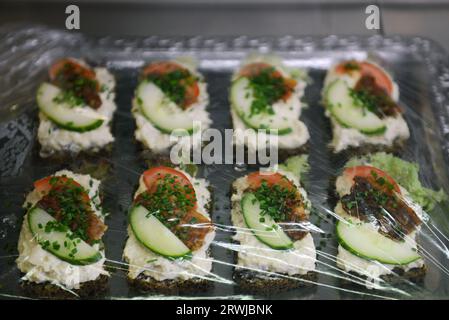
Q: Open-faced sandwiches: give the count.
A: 8